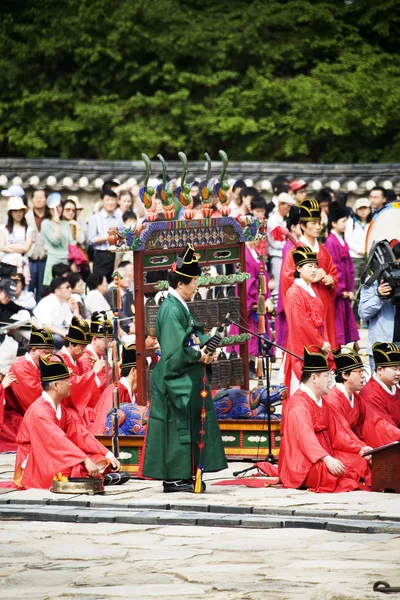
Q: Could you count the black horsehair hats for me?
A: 11